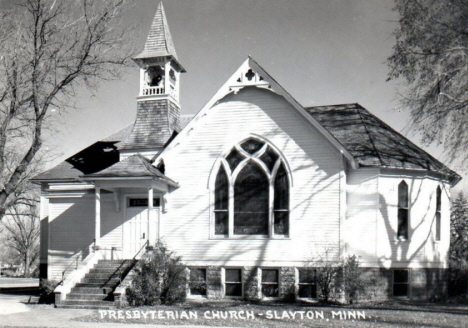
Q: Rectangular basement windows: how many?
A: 5